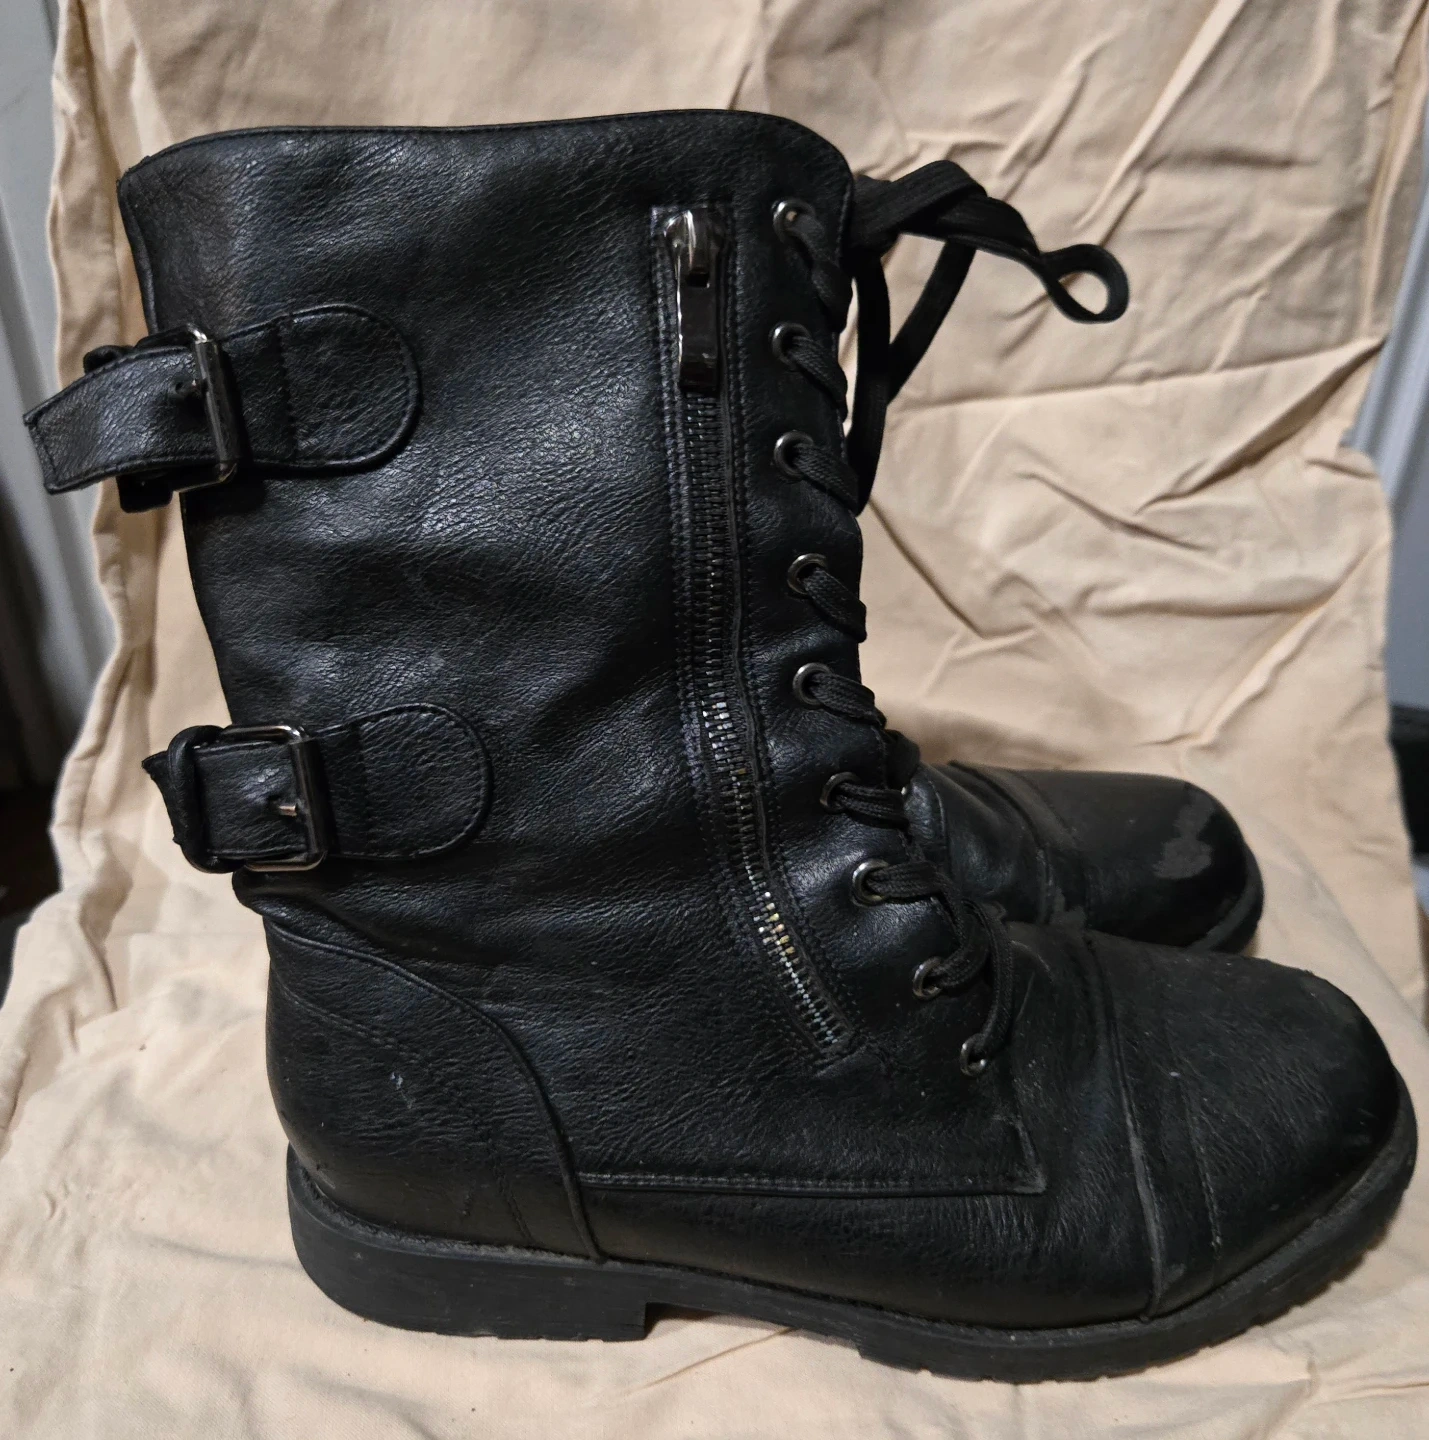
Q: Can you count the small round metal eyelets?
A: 9